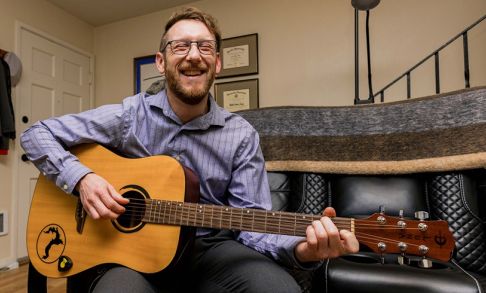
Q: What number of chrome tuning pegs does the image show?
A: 6